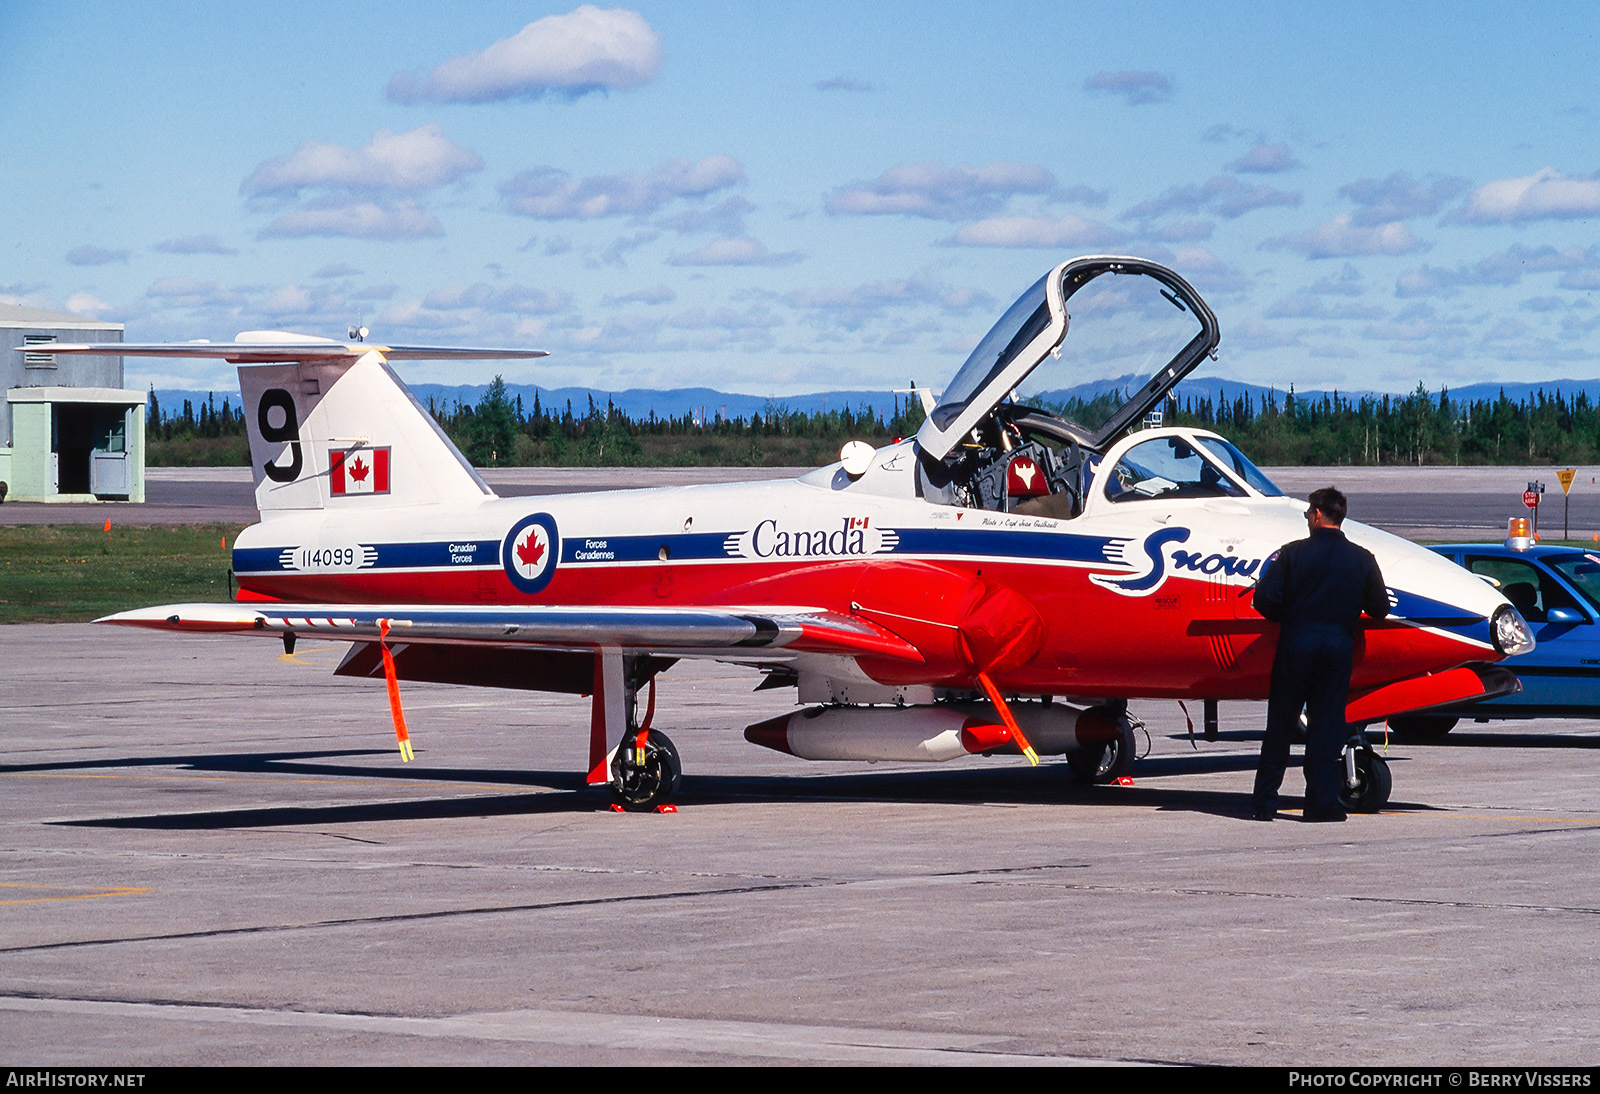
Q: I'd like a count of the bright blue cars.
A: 1